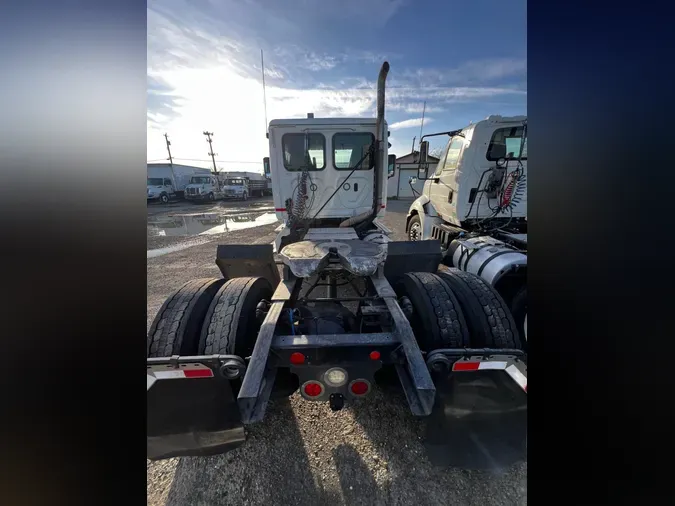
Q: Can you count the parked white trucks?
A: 5